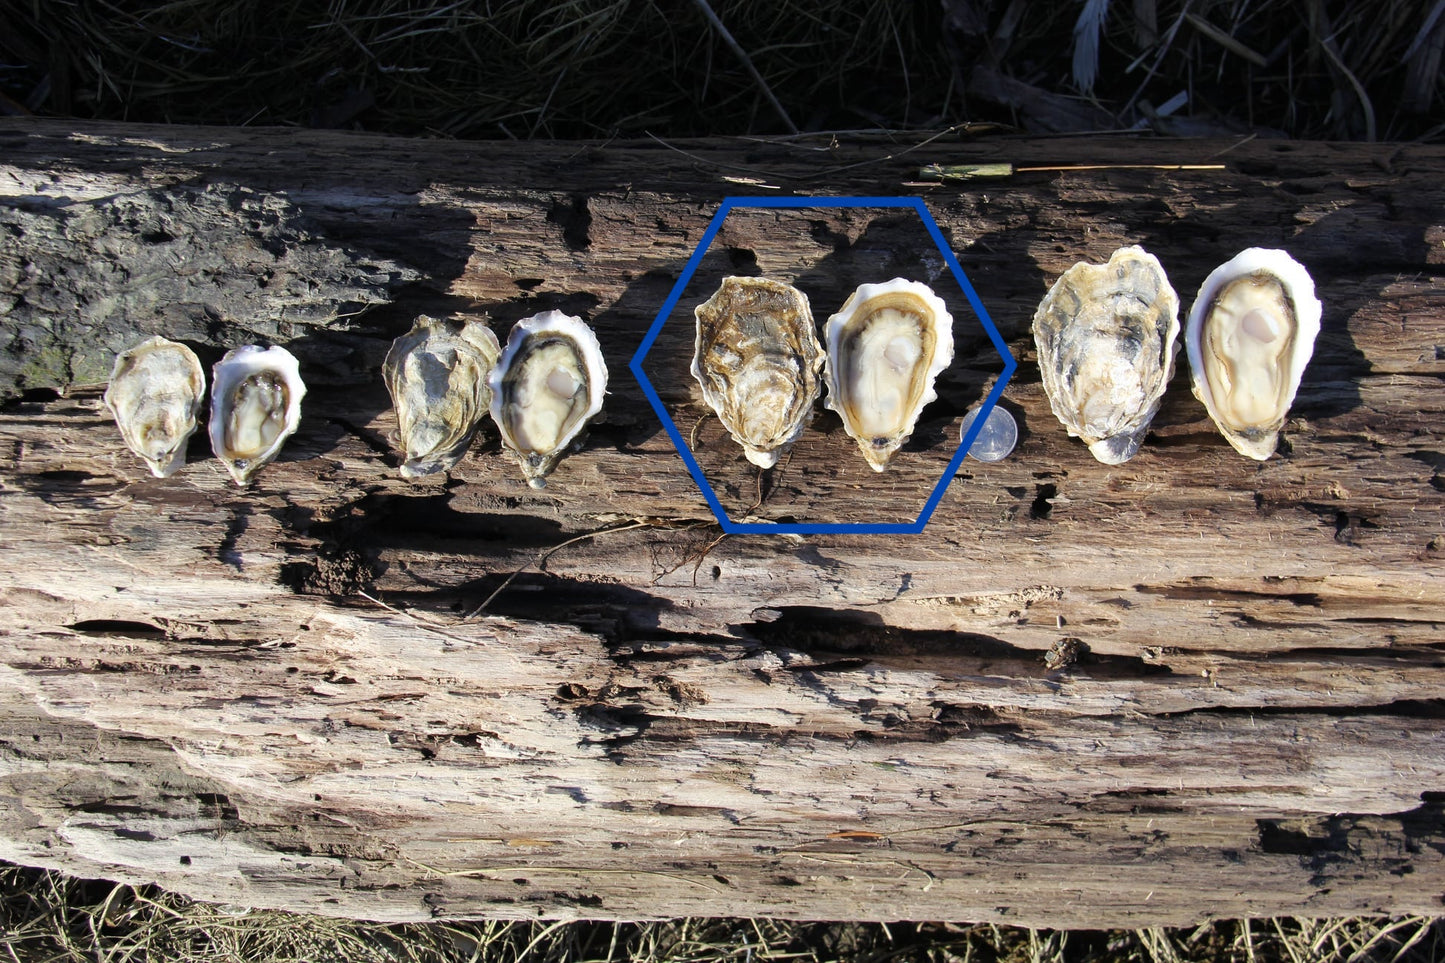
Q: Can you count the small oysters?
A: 2